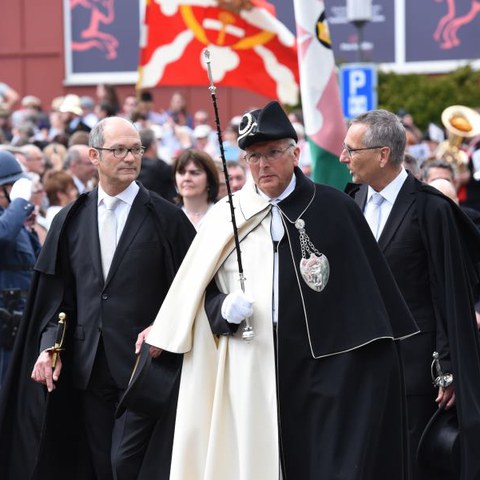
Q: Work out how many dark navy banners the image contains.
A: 3